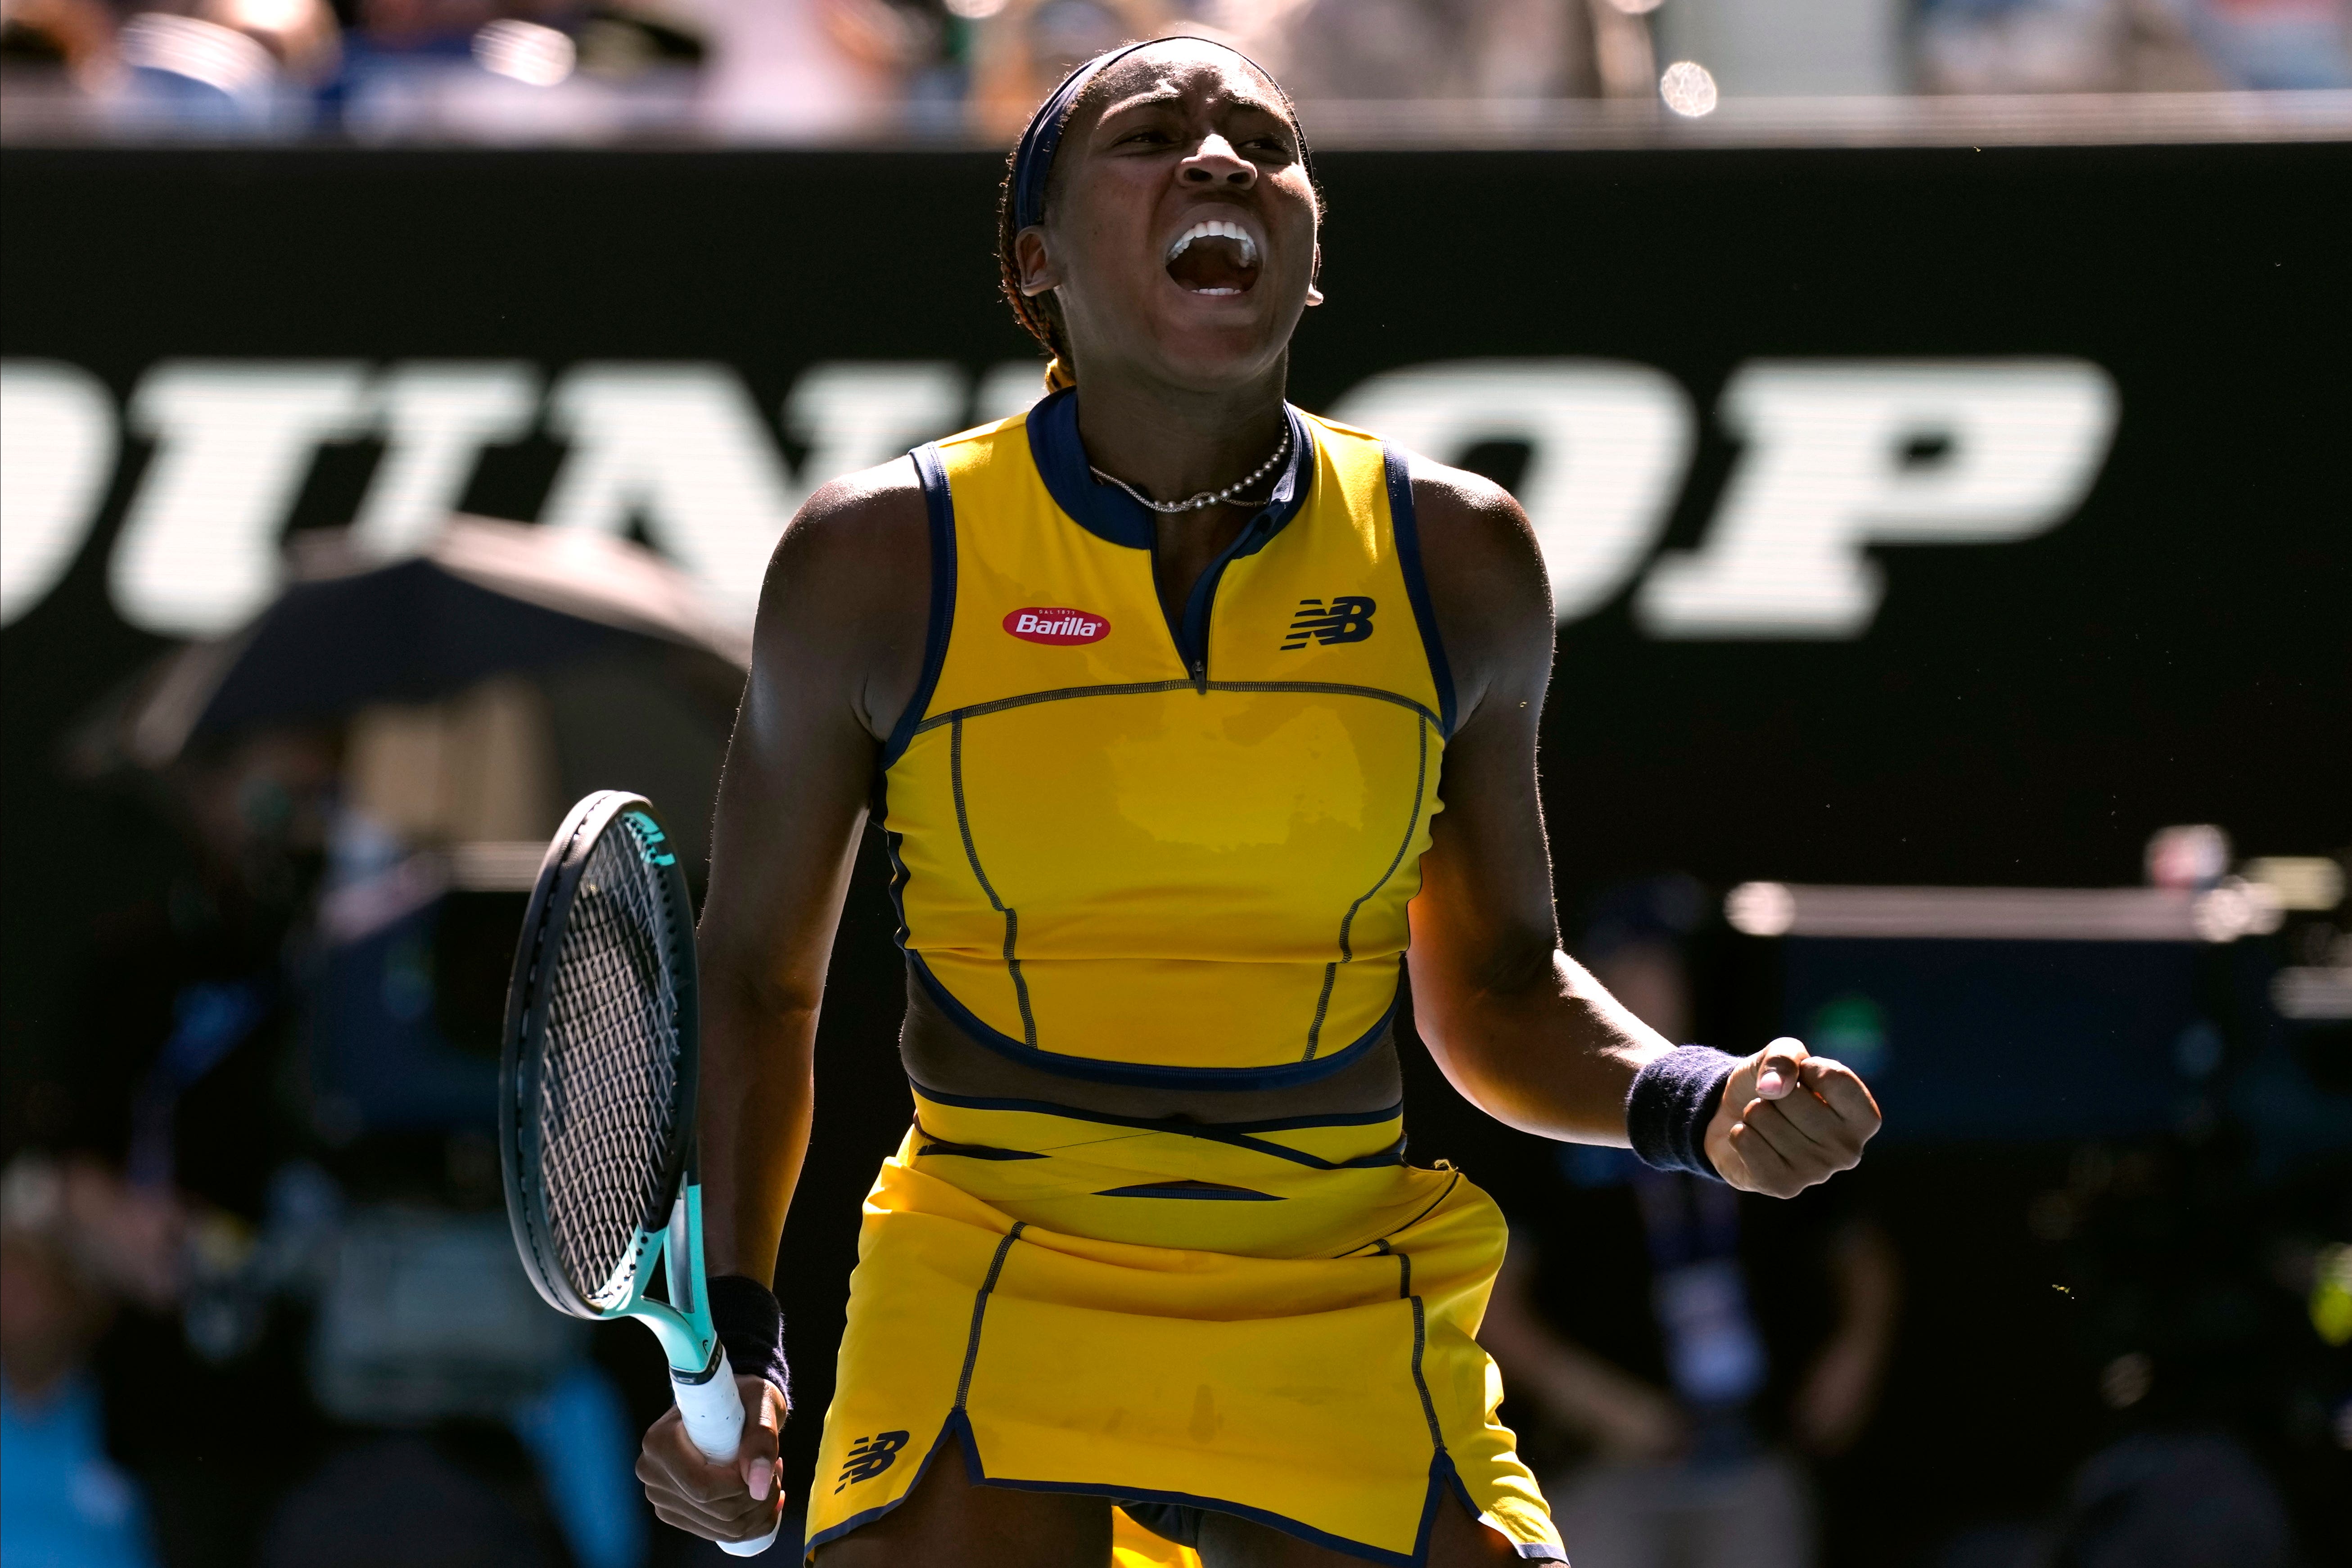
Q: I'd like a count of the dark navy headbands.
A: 1